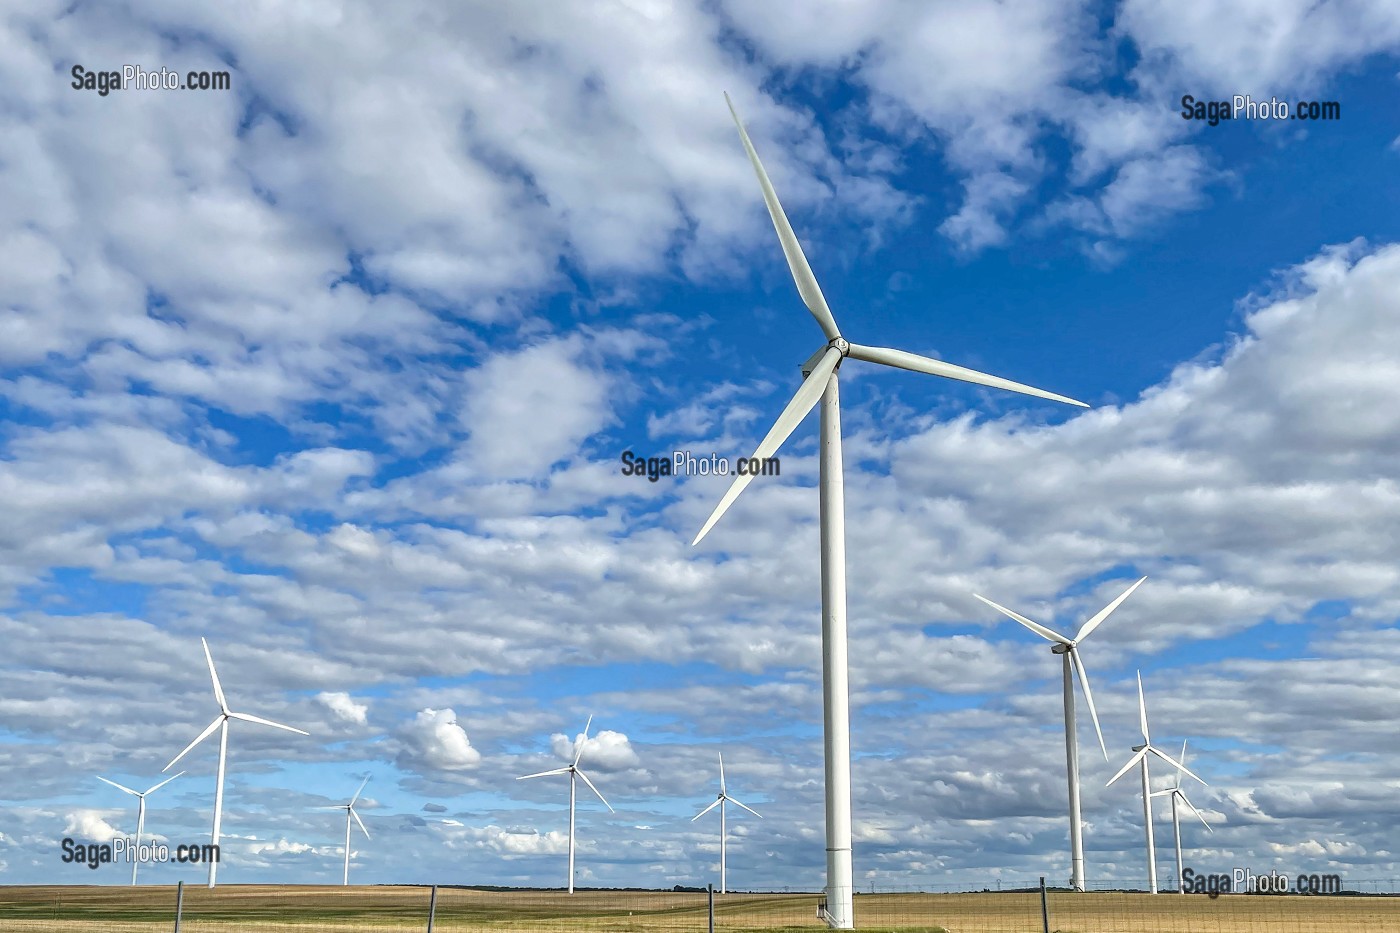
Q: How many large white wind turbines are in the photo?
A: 9